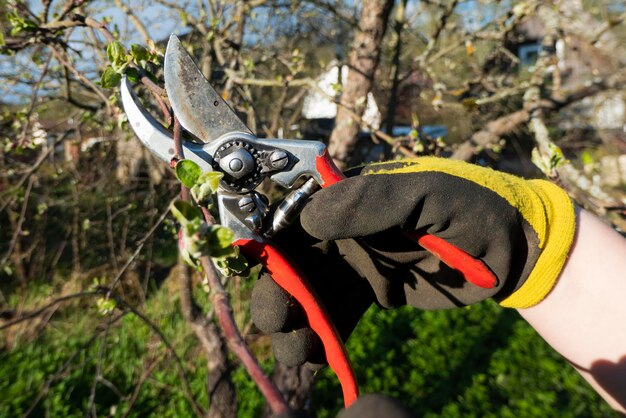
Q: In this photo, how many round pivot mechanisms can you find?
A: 1